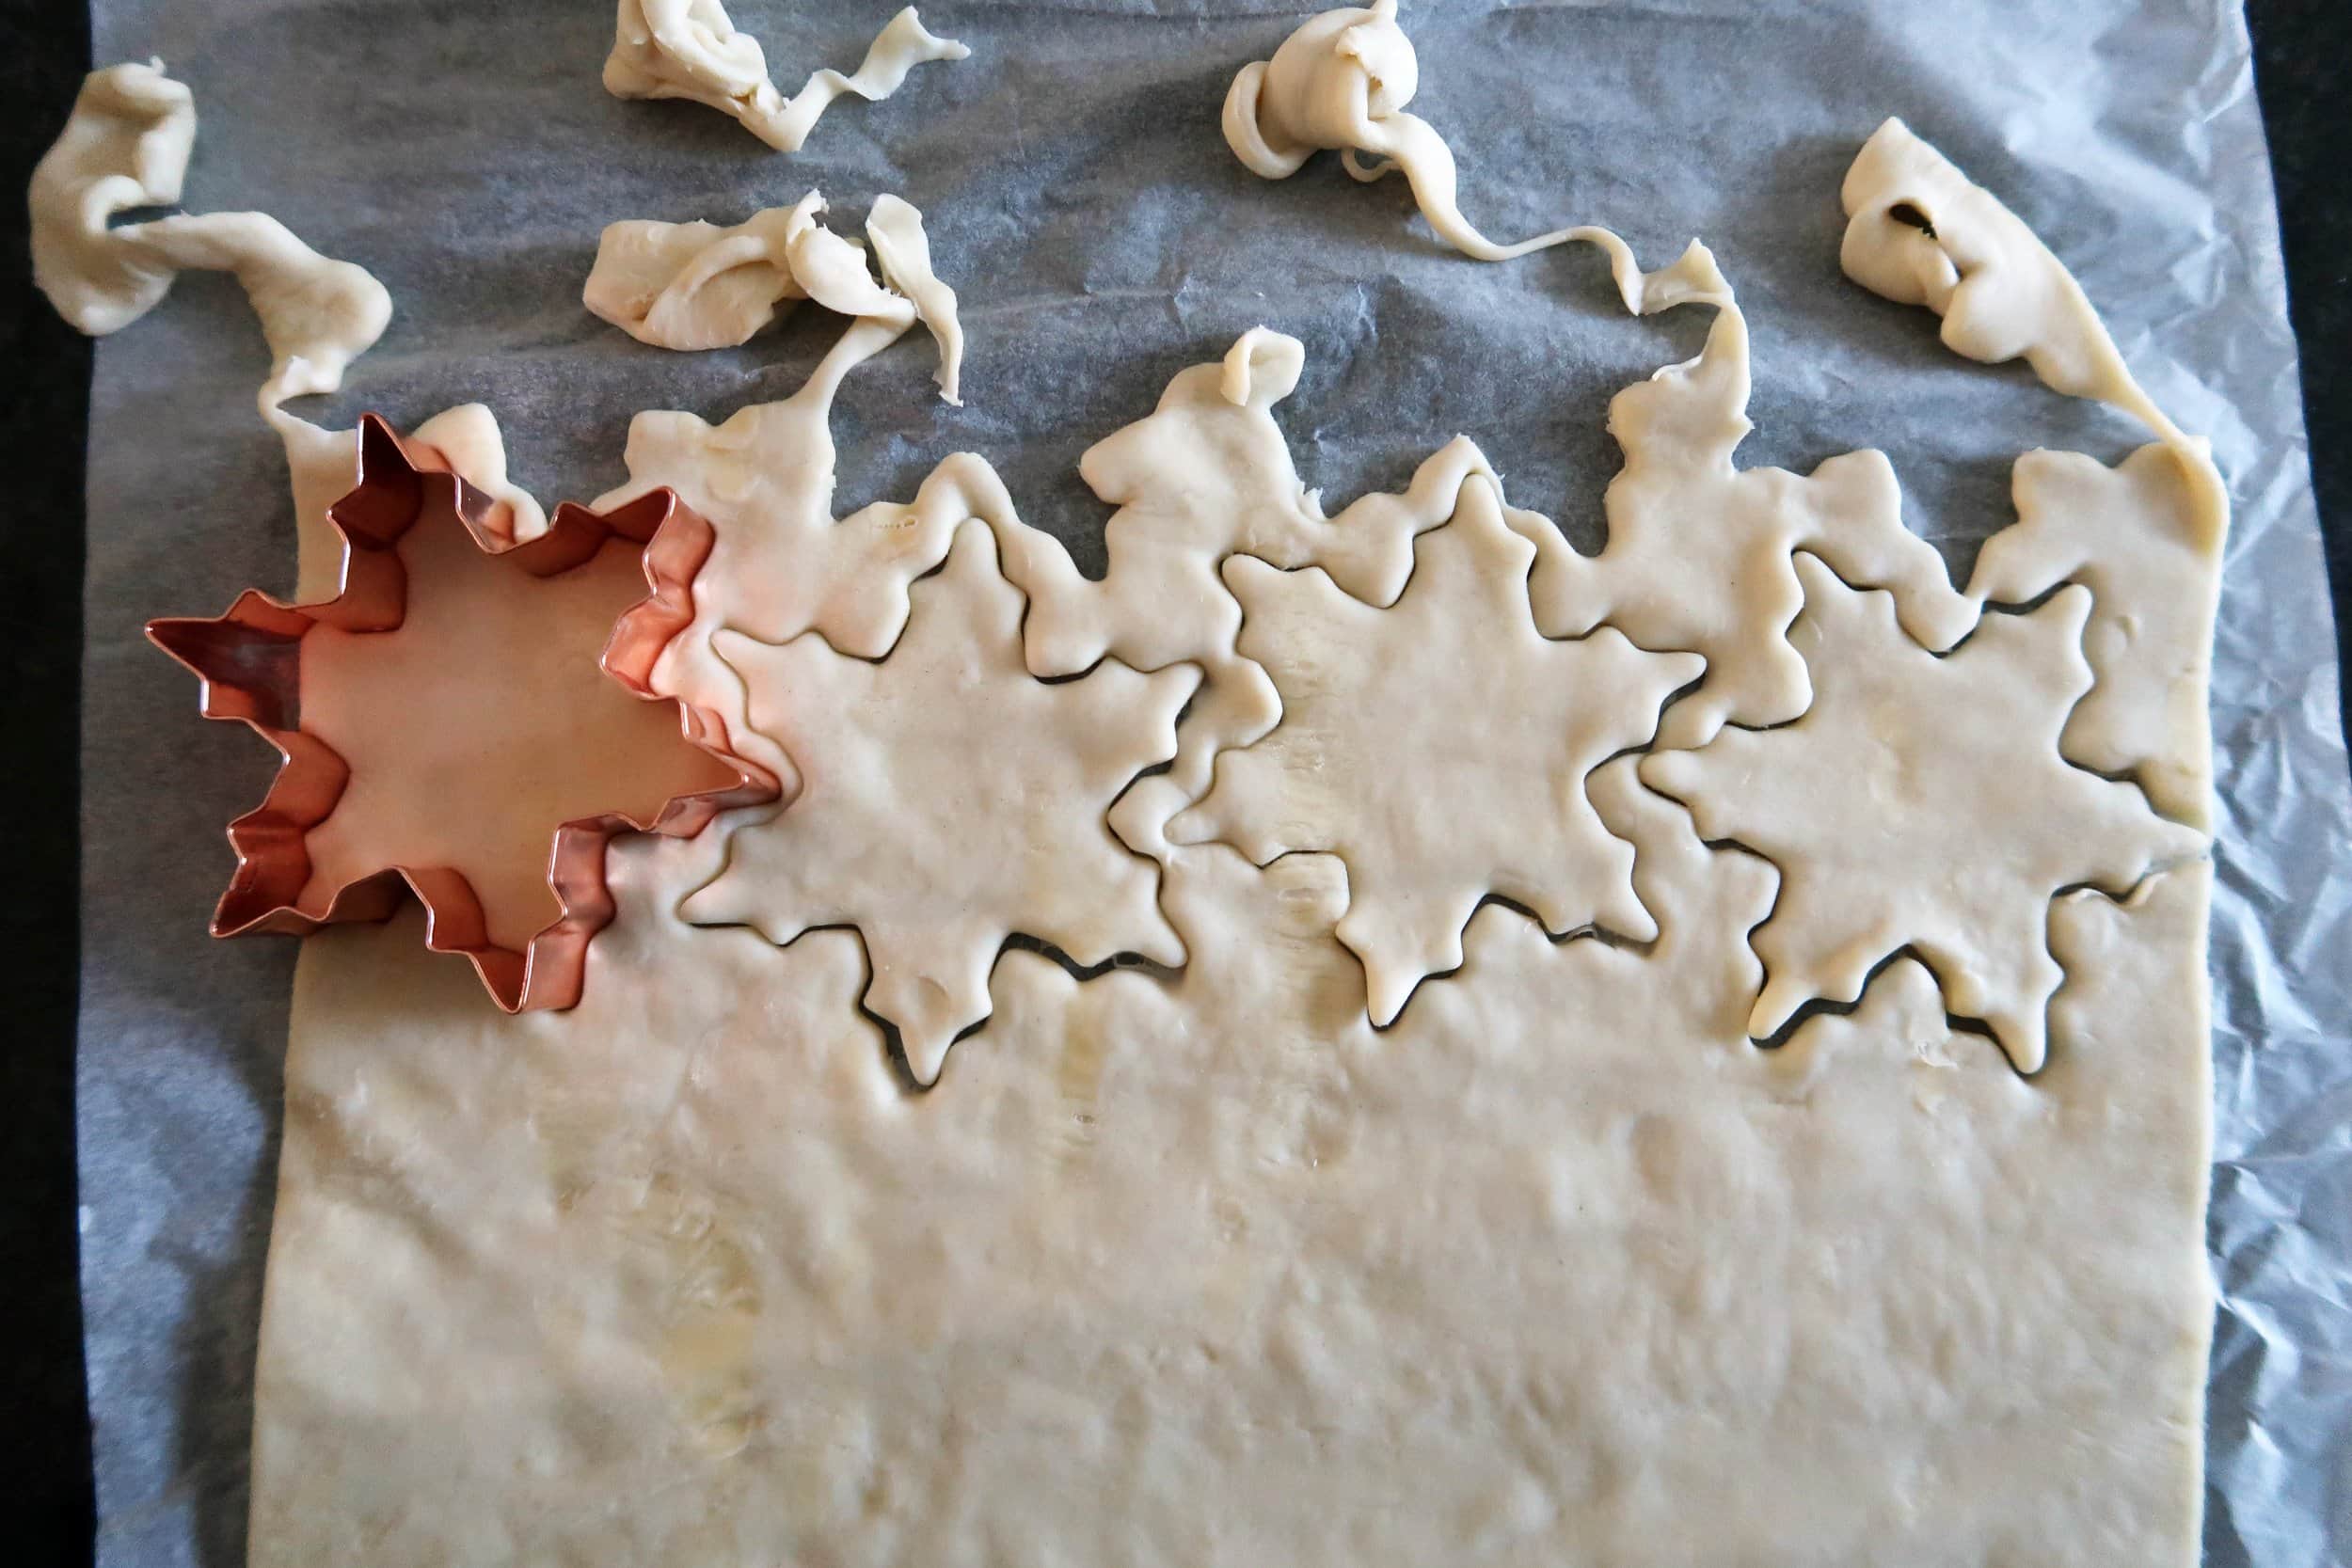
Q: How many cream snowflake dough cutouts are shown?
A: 3